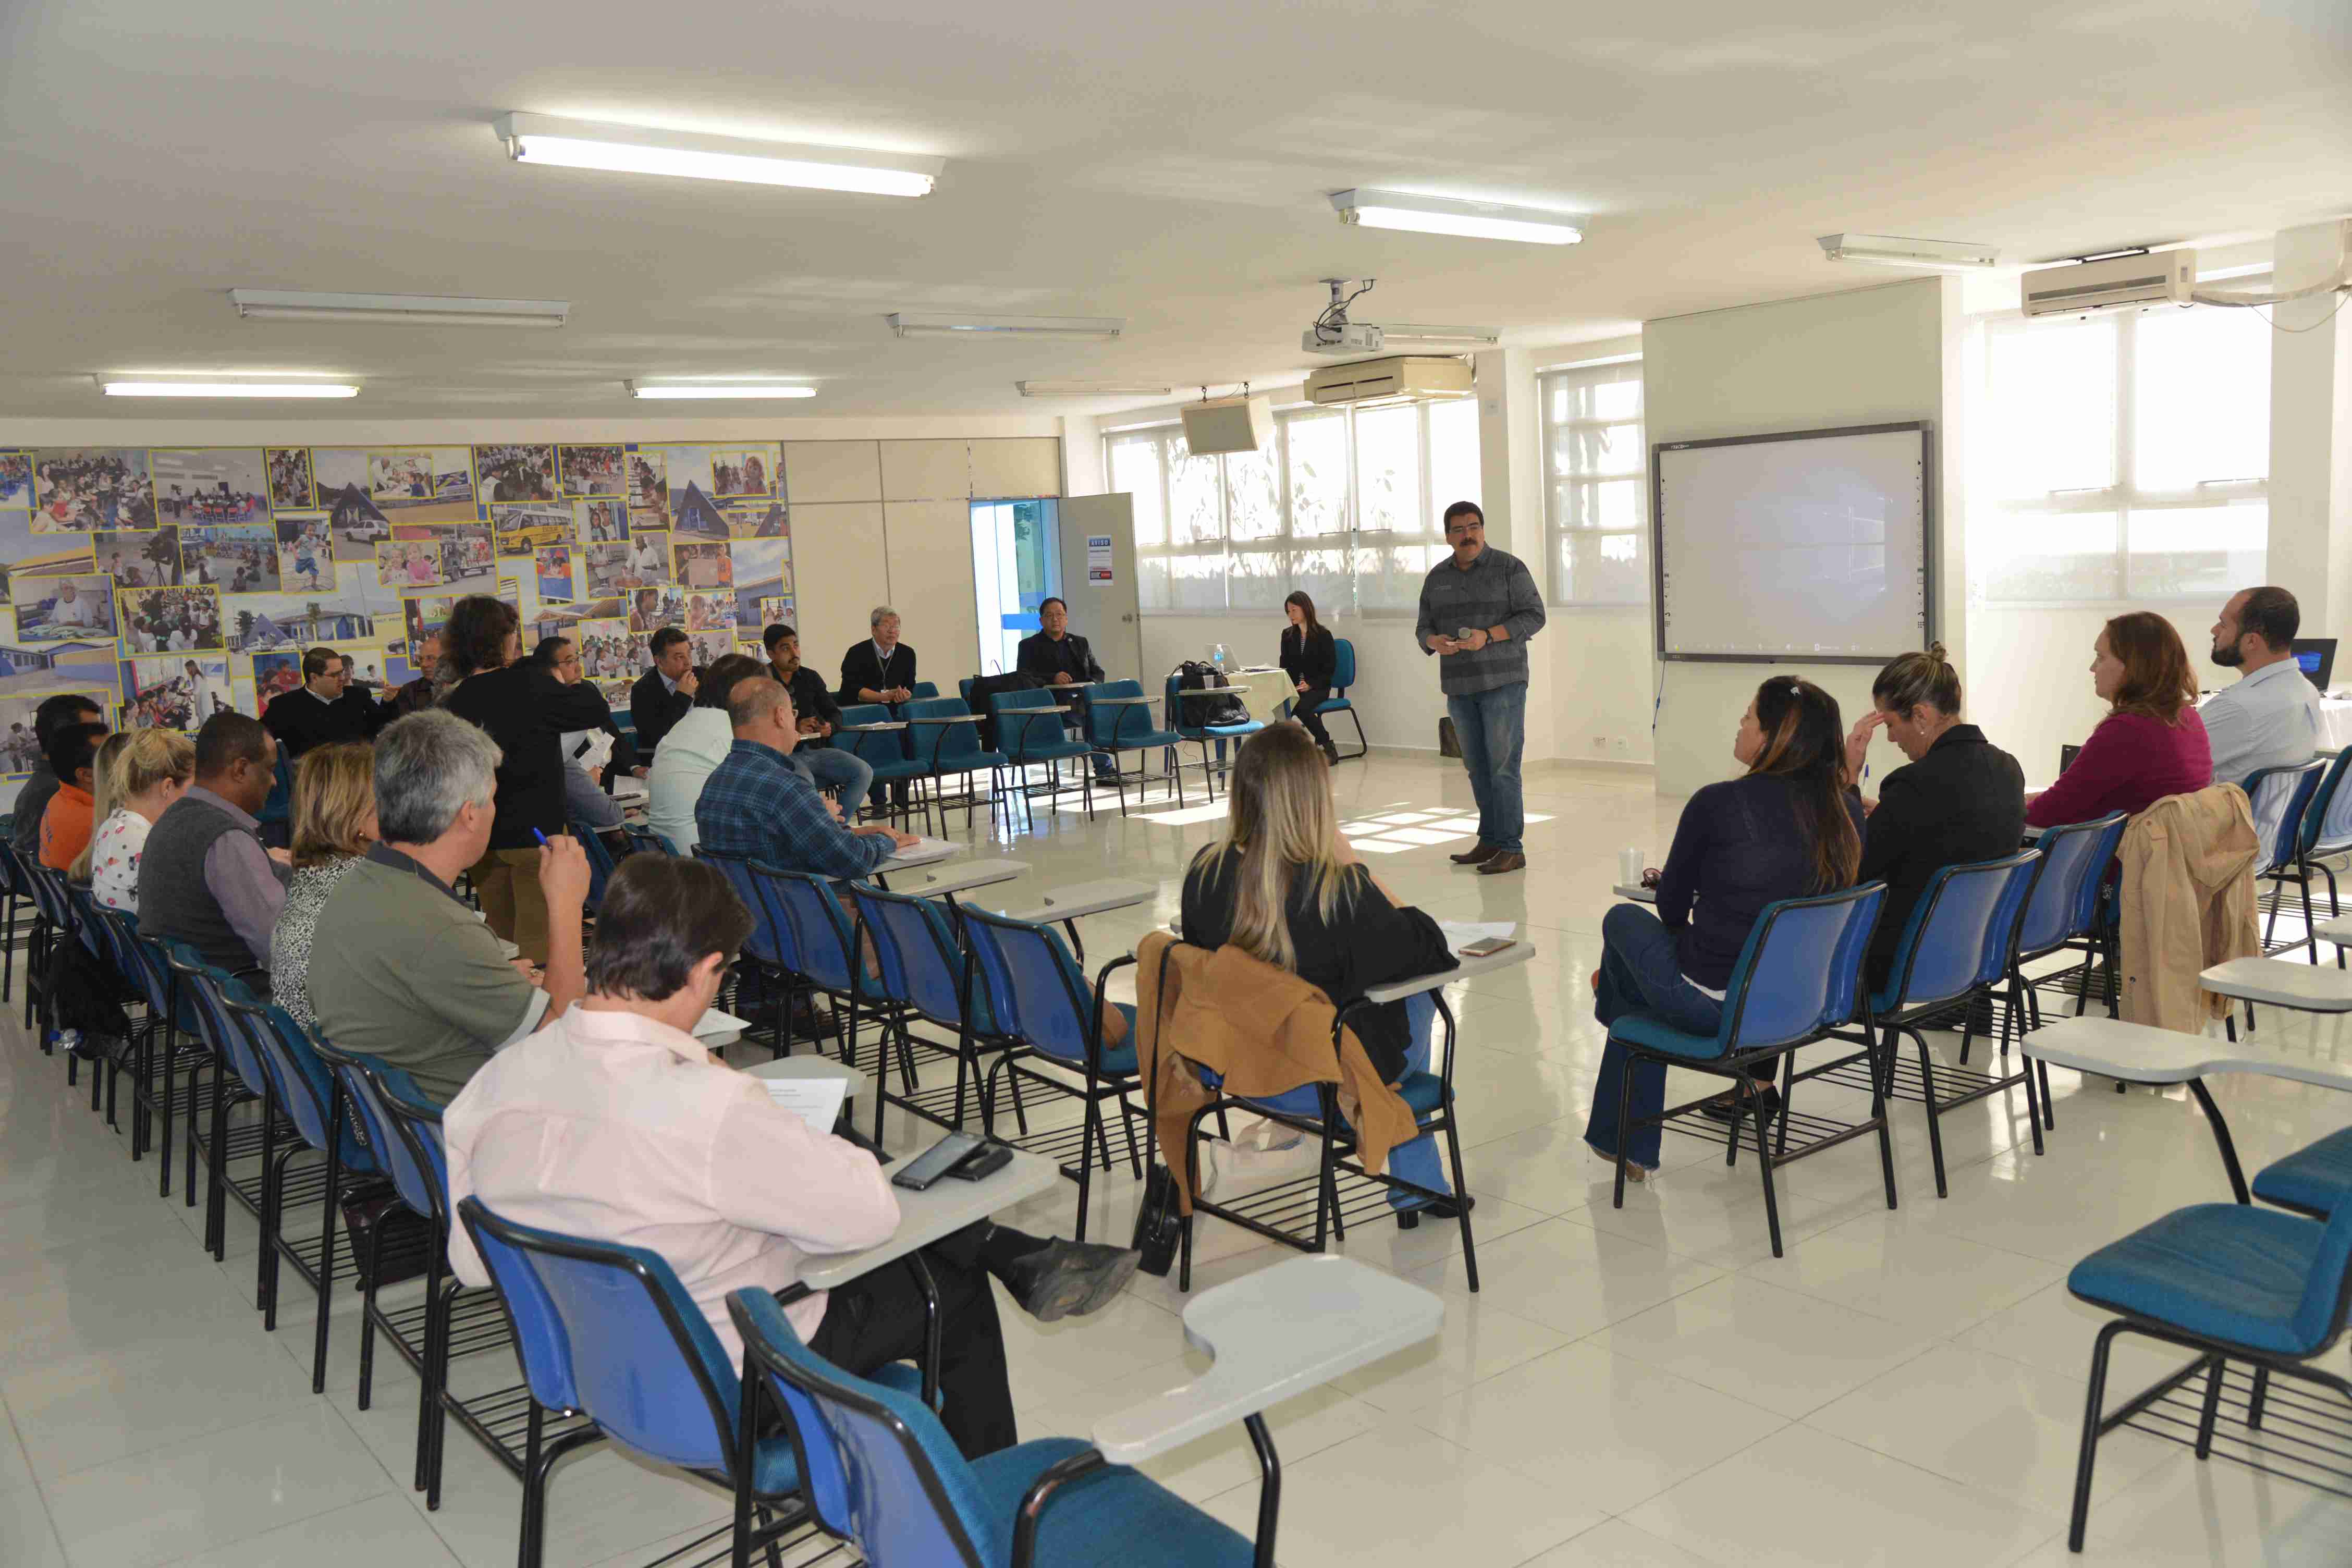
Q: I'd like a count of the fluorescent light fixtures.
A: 9